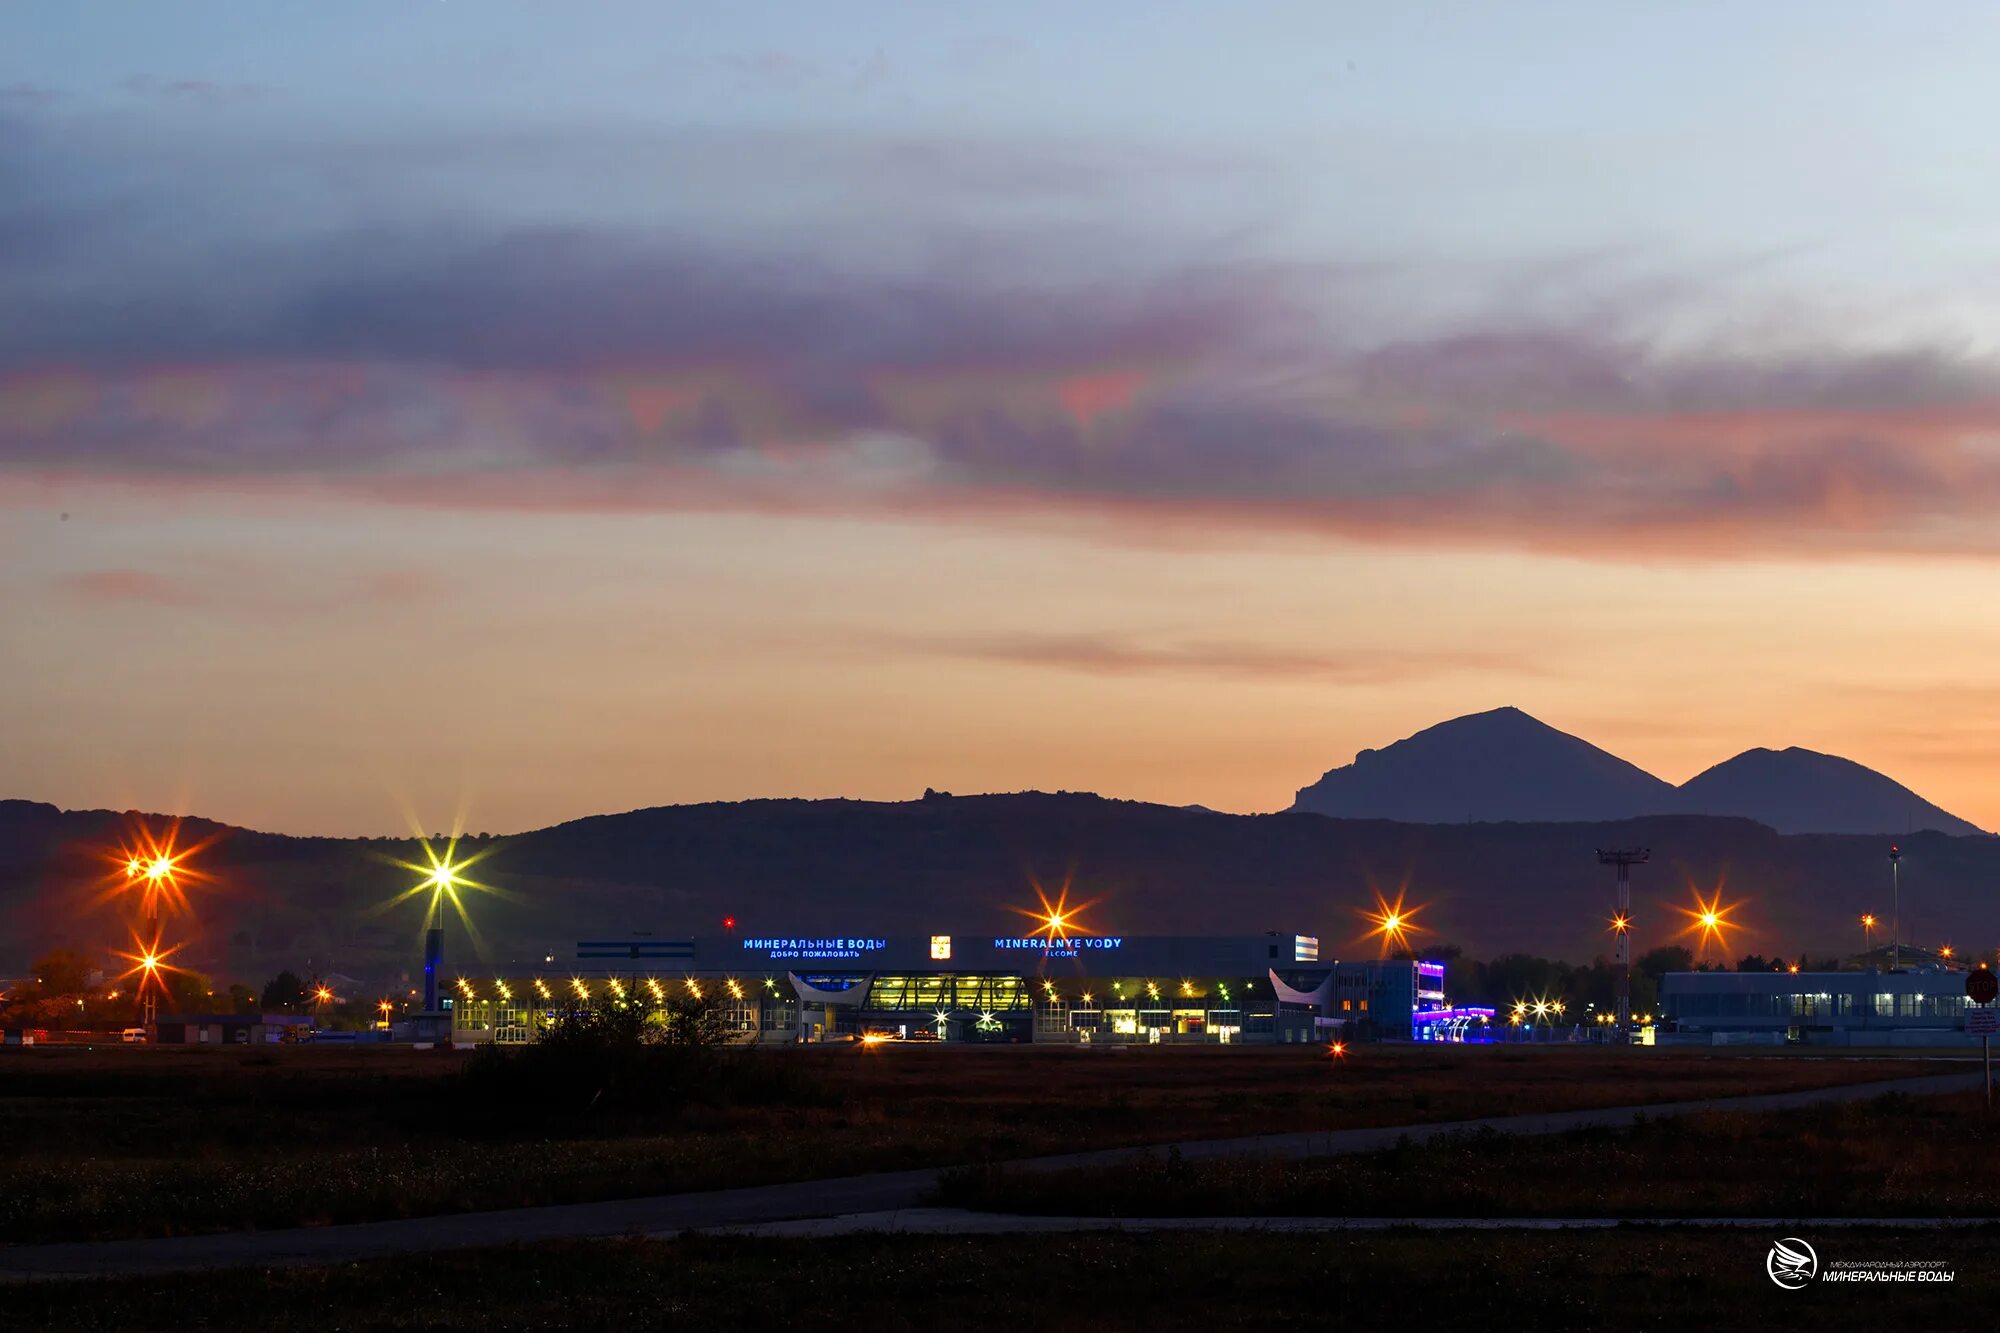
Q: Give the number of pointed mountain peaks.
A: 2